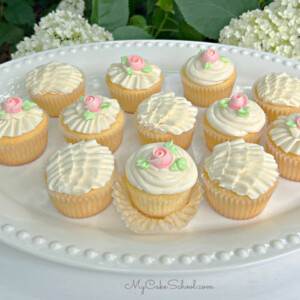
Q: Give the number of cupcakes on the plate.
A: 12